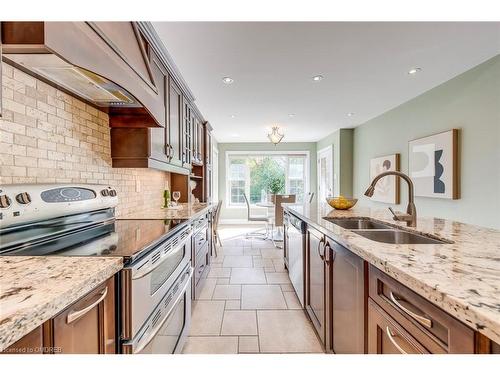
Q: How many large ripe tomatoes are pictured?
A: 0